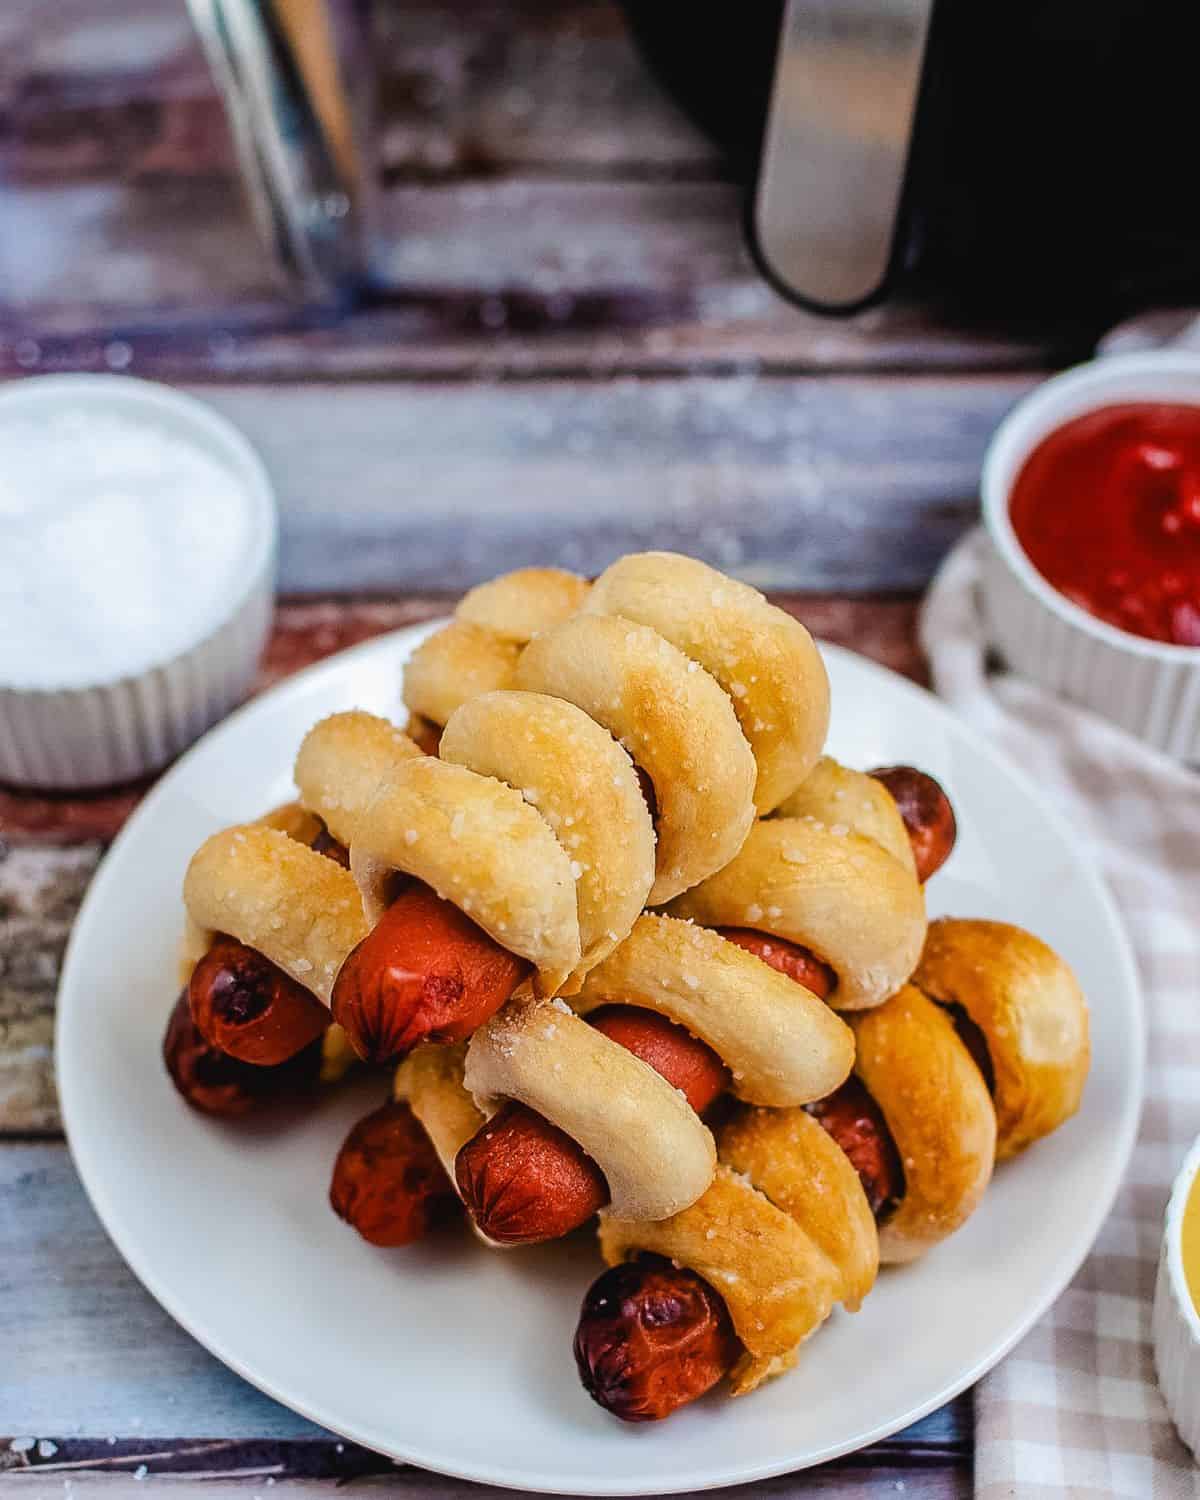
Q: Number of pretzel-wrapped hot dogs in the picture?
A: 6